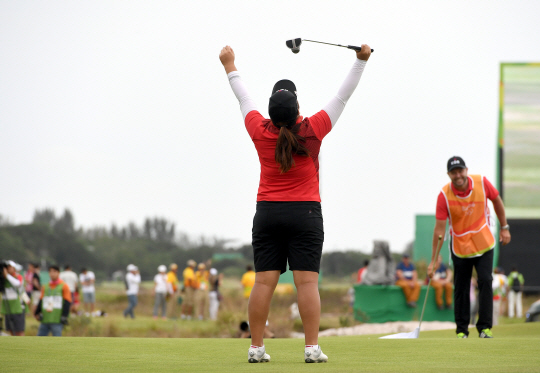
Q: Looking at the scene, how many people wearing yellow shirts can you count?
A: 4